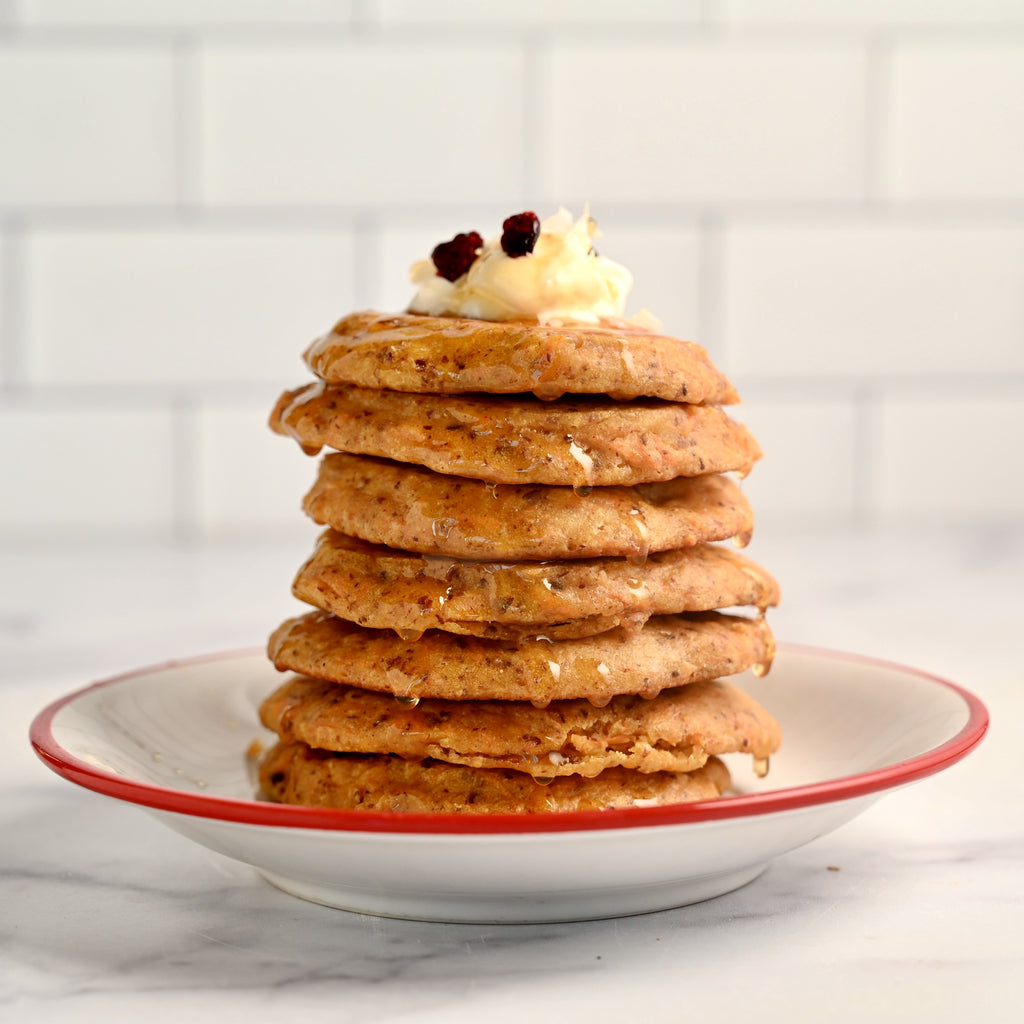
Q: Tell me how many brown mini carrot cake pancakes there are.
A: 7